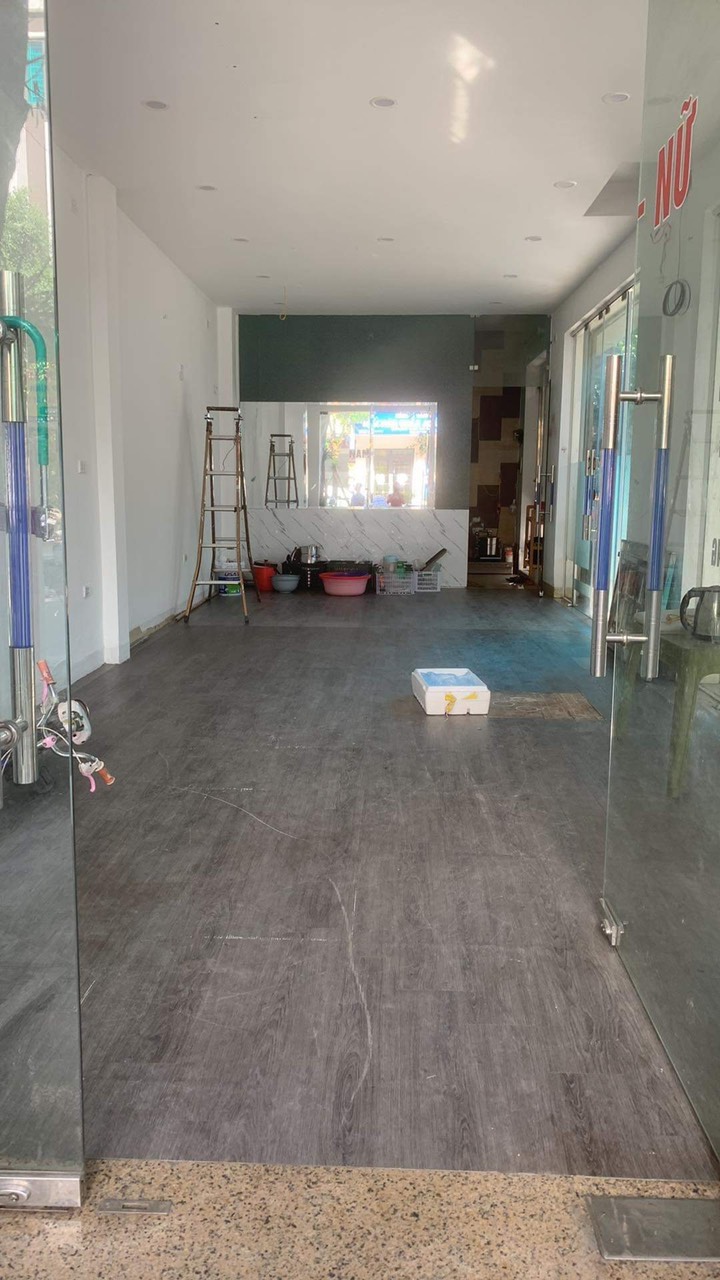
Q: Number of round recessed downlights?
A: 12